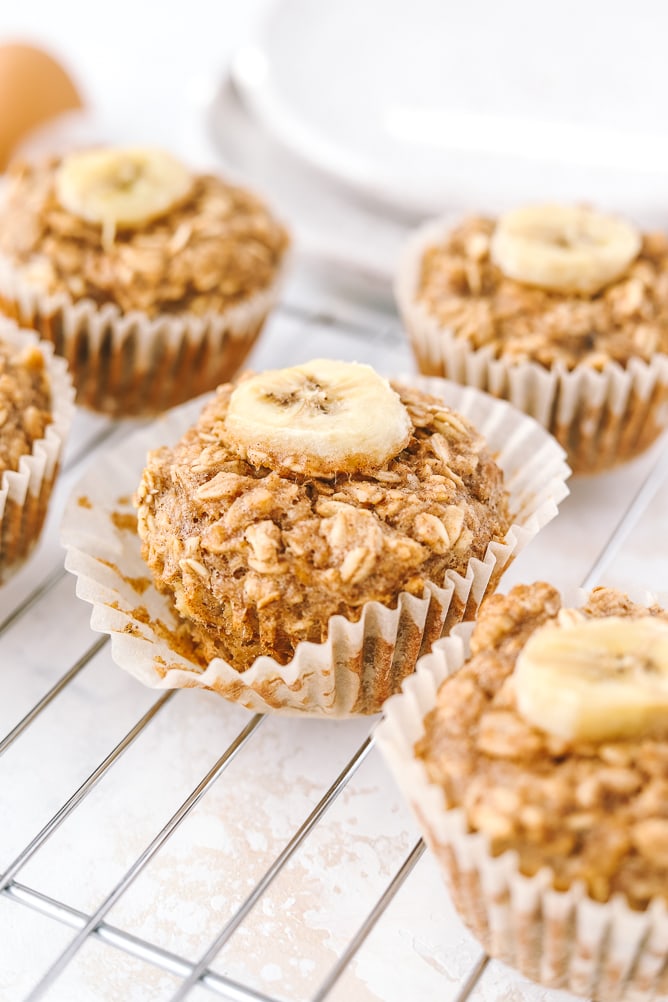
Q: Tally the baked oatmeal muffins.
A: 5